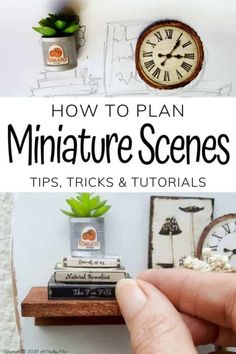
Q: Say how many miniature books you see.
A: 3